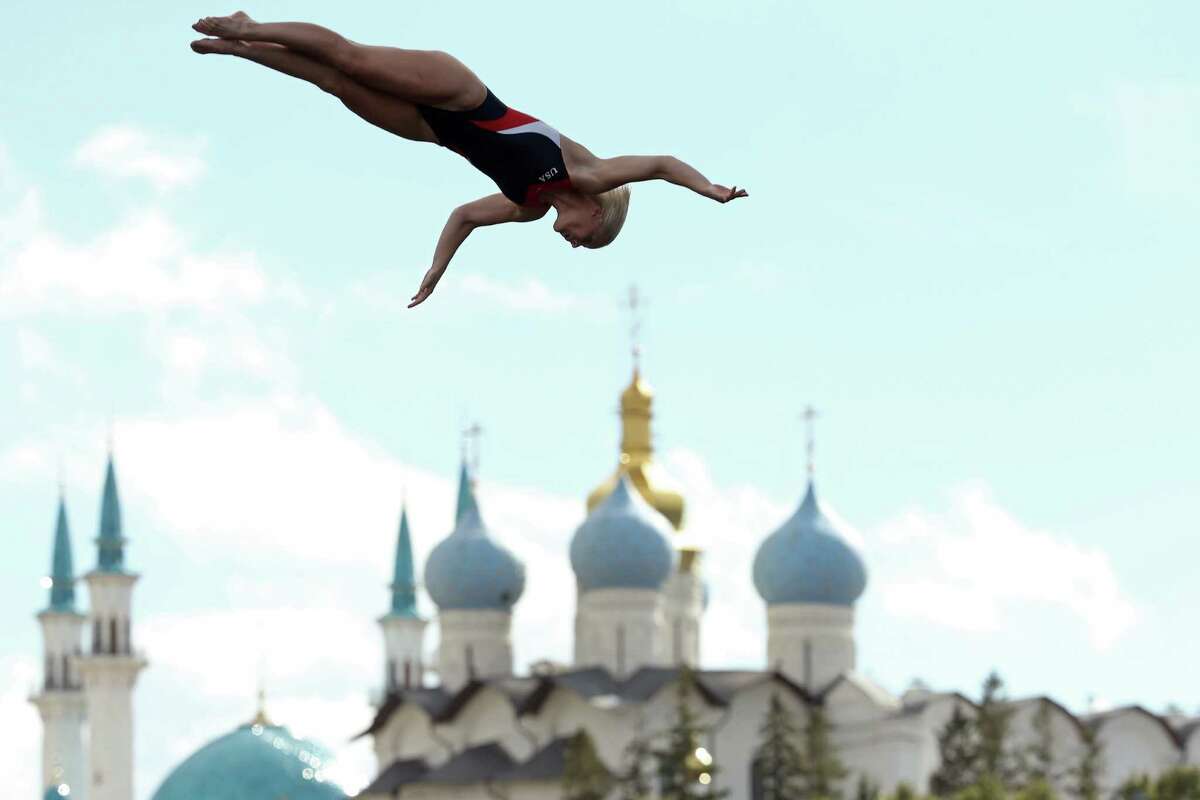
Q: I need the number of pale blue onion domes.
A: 3